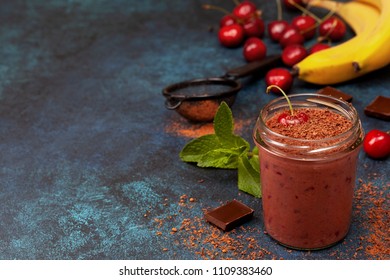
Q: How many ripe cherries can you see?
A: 15